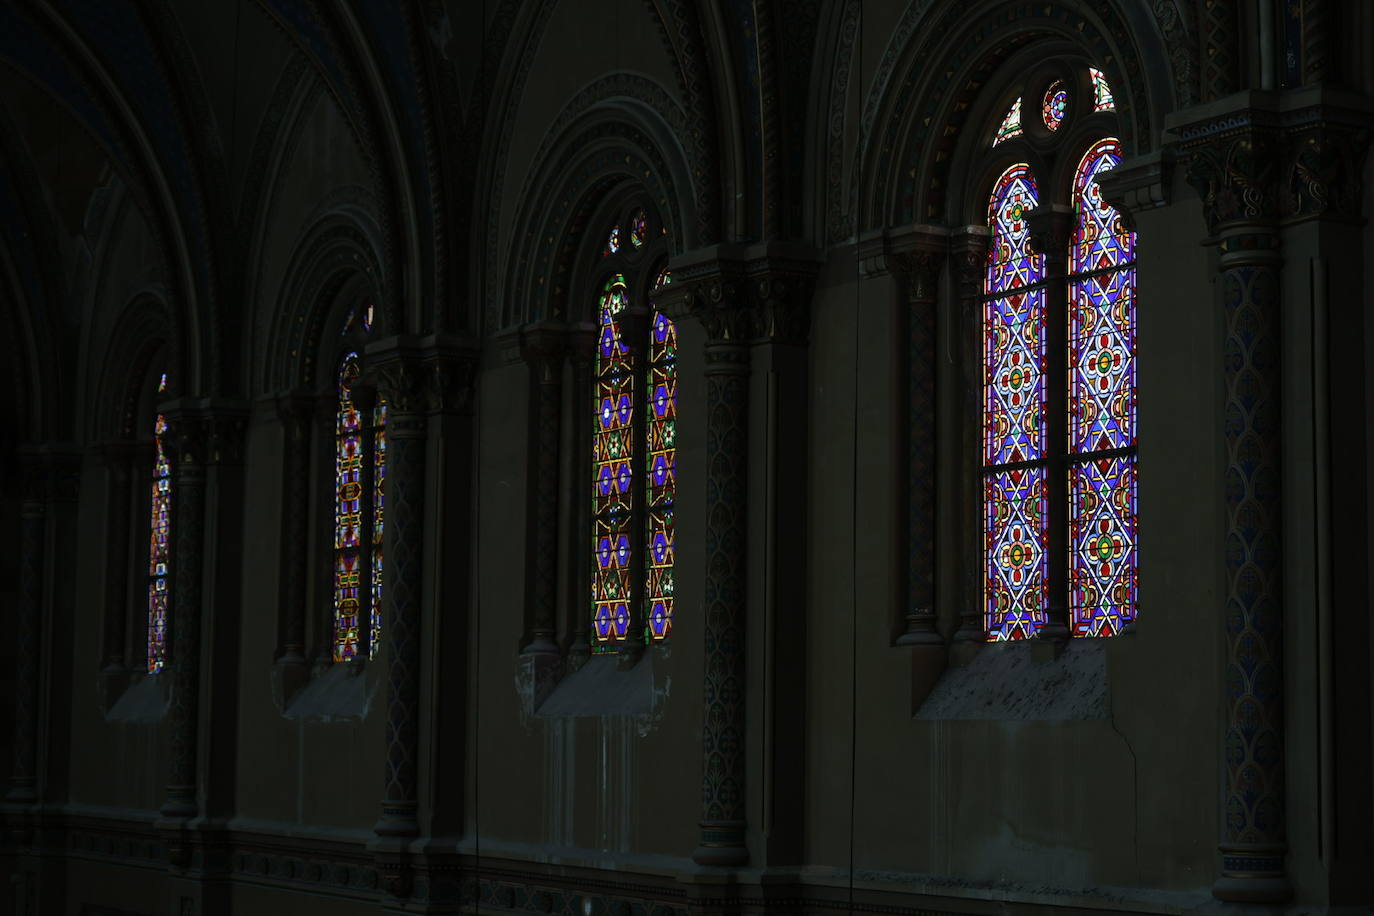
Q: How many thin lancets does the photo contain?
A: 7